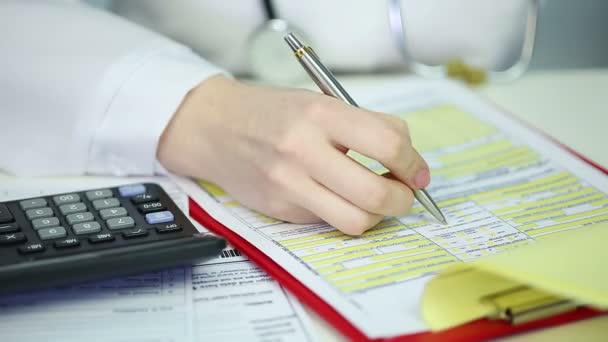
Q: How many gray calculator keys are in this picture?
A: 12